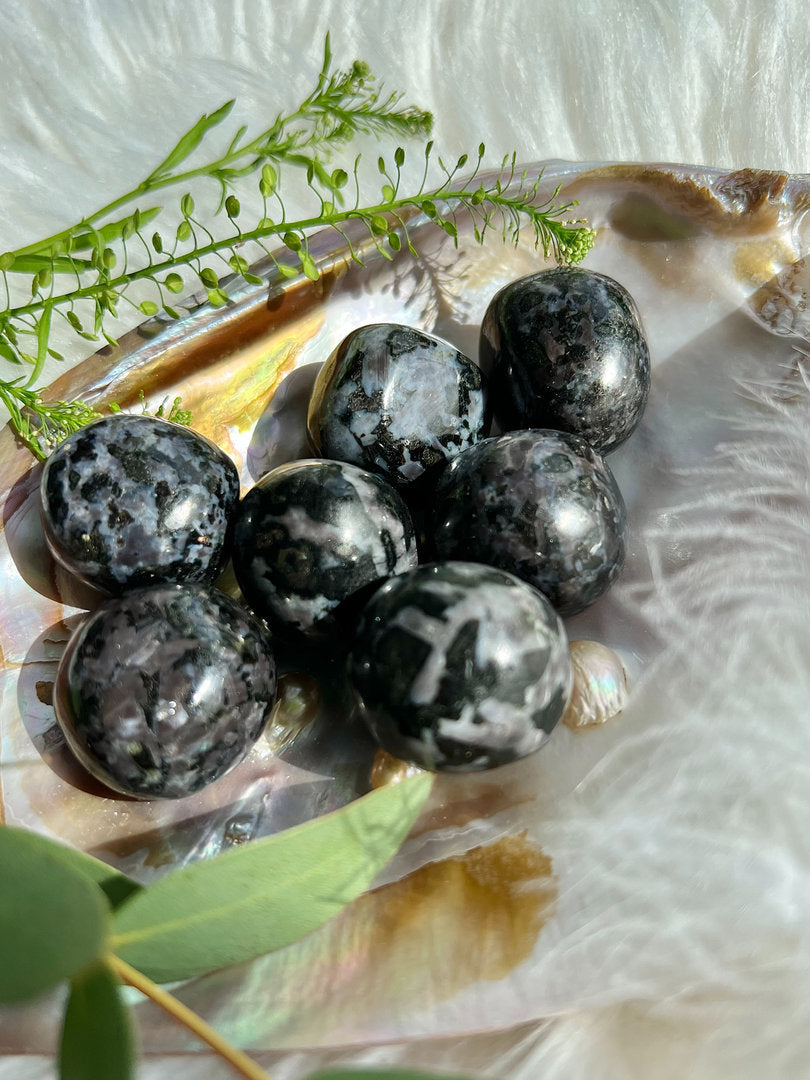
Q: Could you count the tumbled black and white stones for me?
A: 7